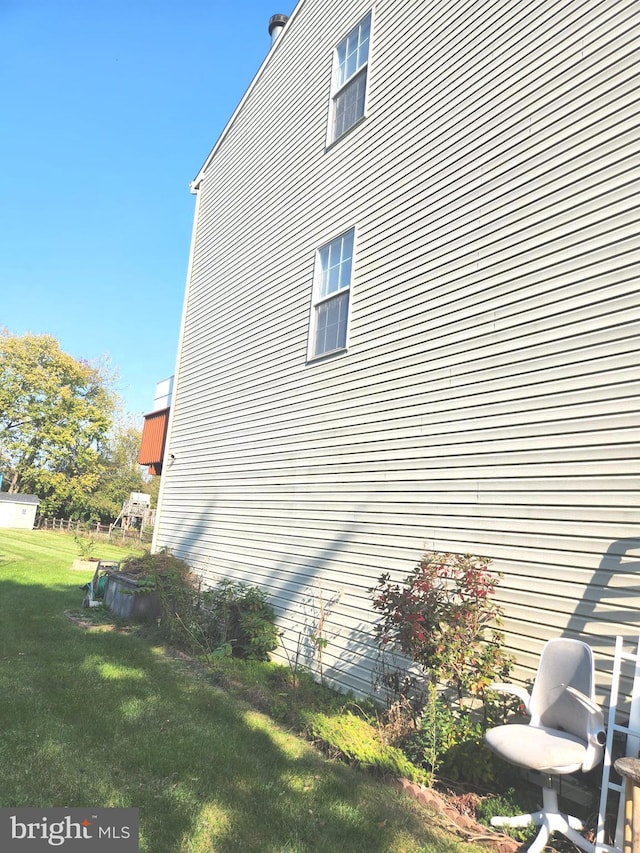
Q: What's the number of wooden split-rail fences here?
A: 1